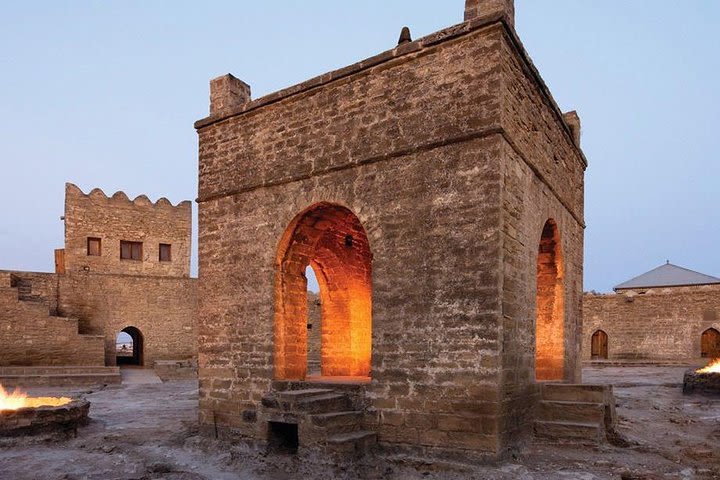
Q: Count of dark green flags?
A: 0